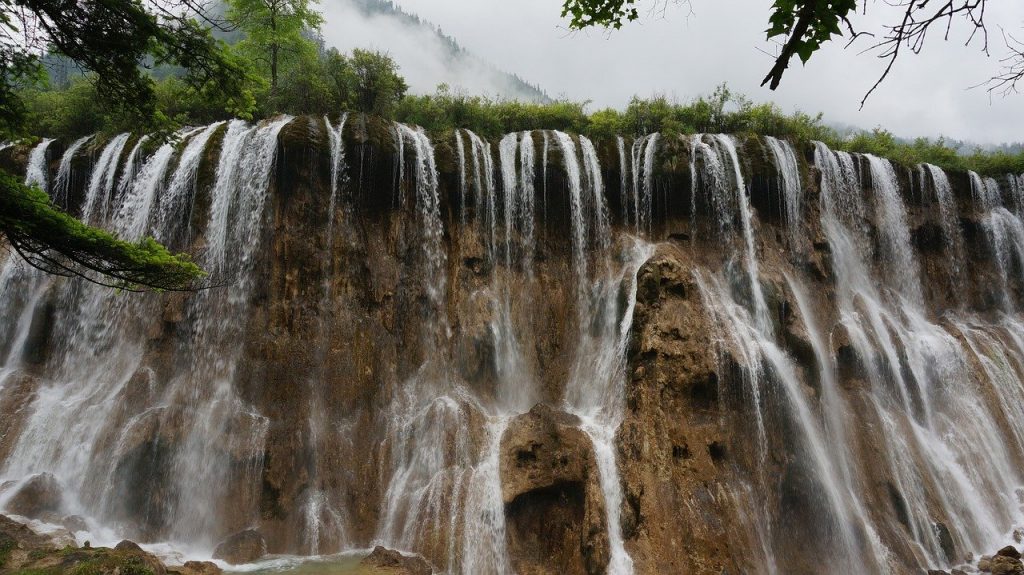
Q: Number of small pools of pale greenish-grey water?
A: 1